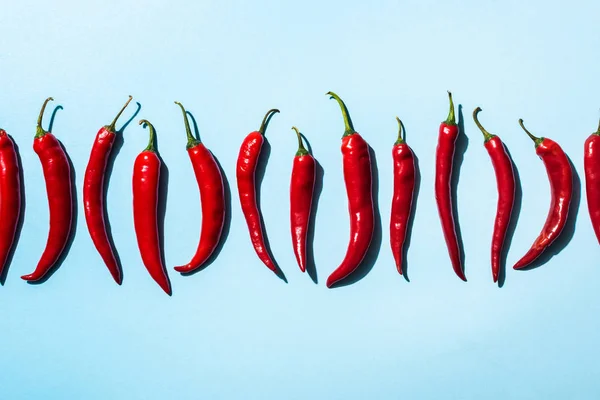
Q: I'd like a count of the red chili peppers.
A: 13